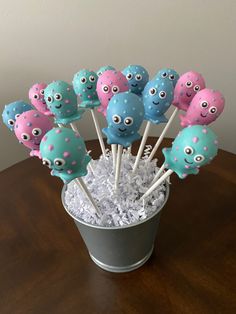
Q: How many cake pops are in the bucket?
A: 15